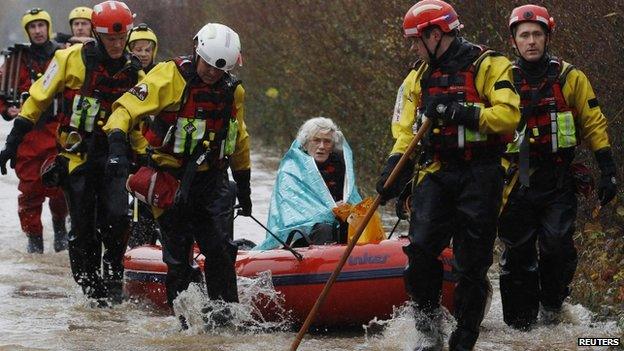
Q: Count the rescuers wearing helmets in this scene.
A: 7